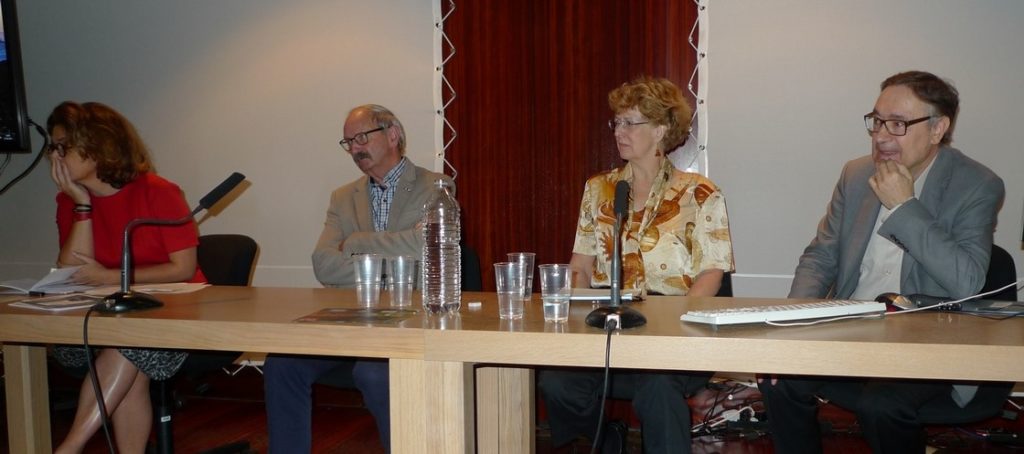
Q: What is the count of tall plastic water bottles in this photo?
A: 1